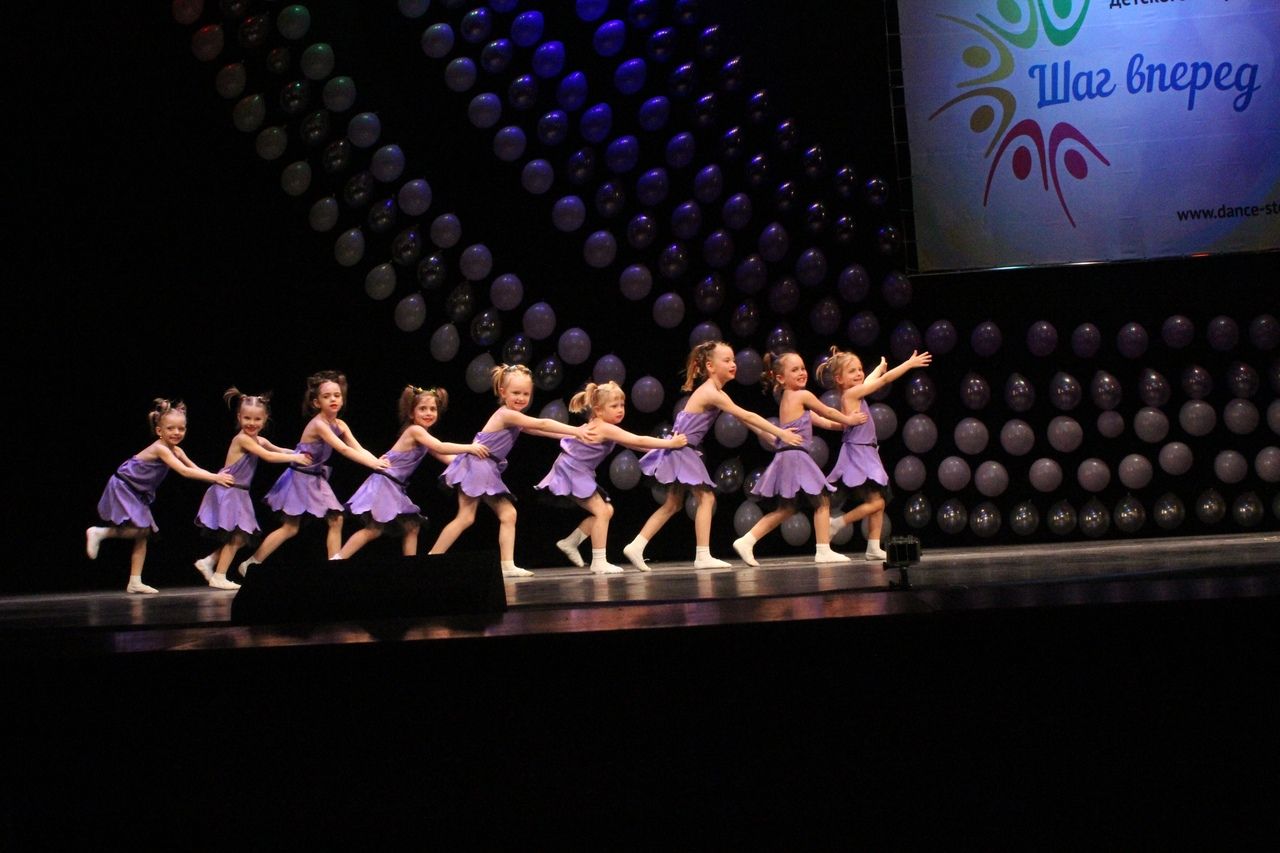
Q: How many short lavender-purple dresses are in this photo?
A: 9